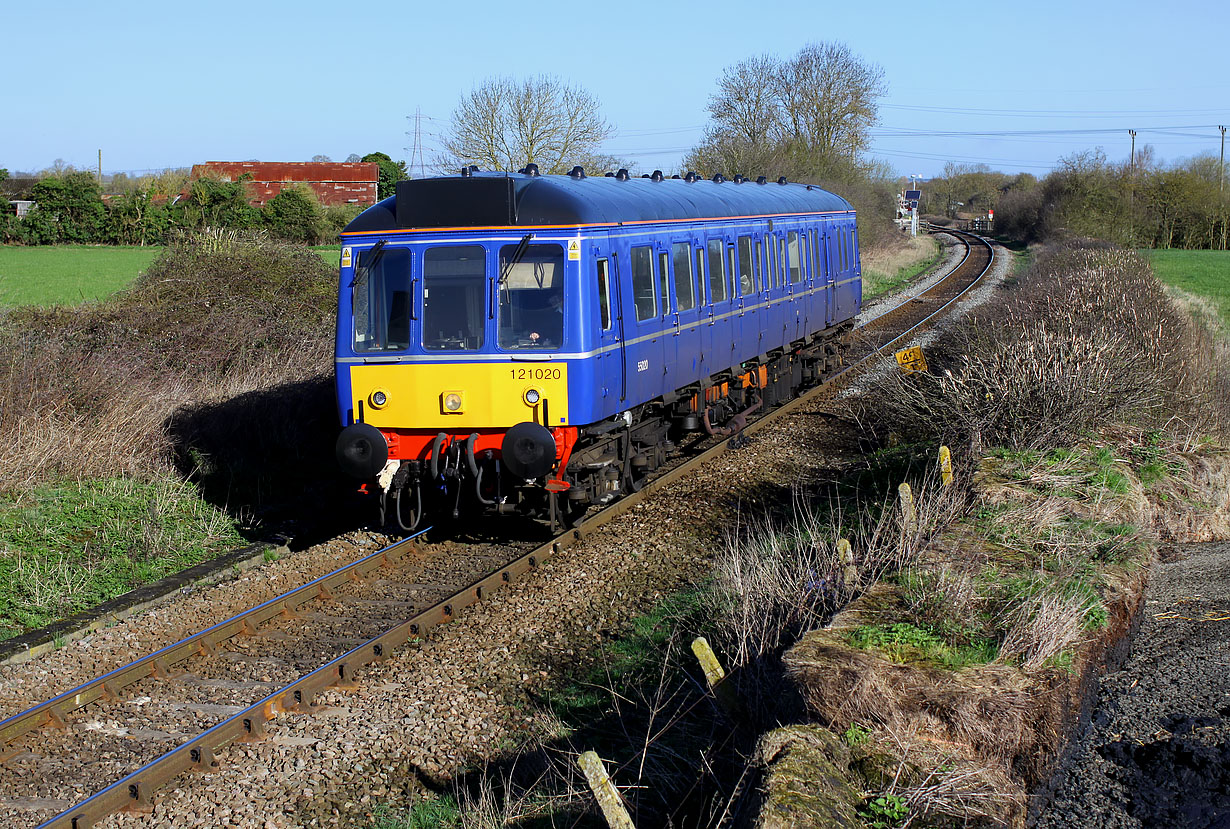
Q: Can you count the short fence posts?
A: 5